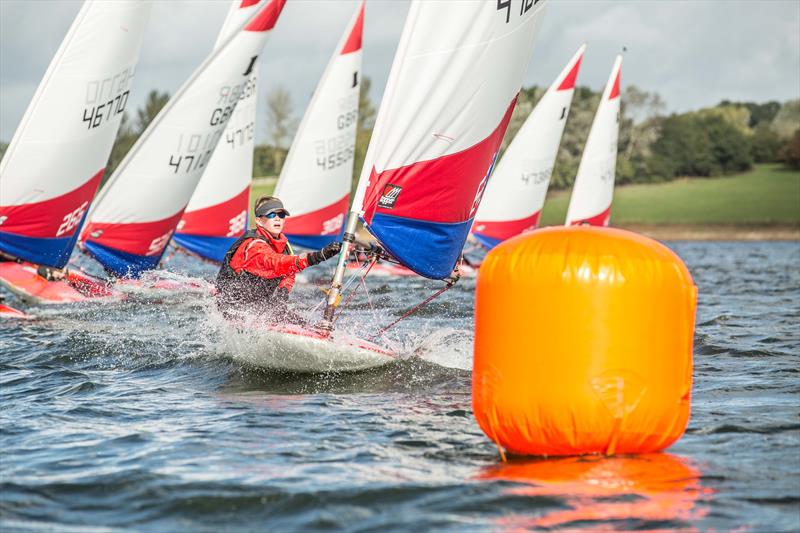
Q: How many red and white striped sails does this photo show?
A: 7